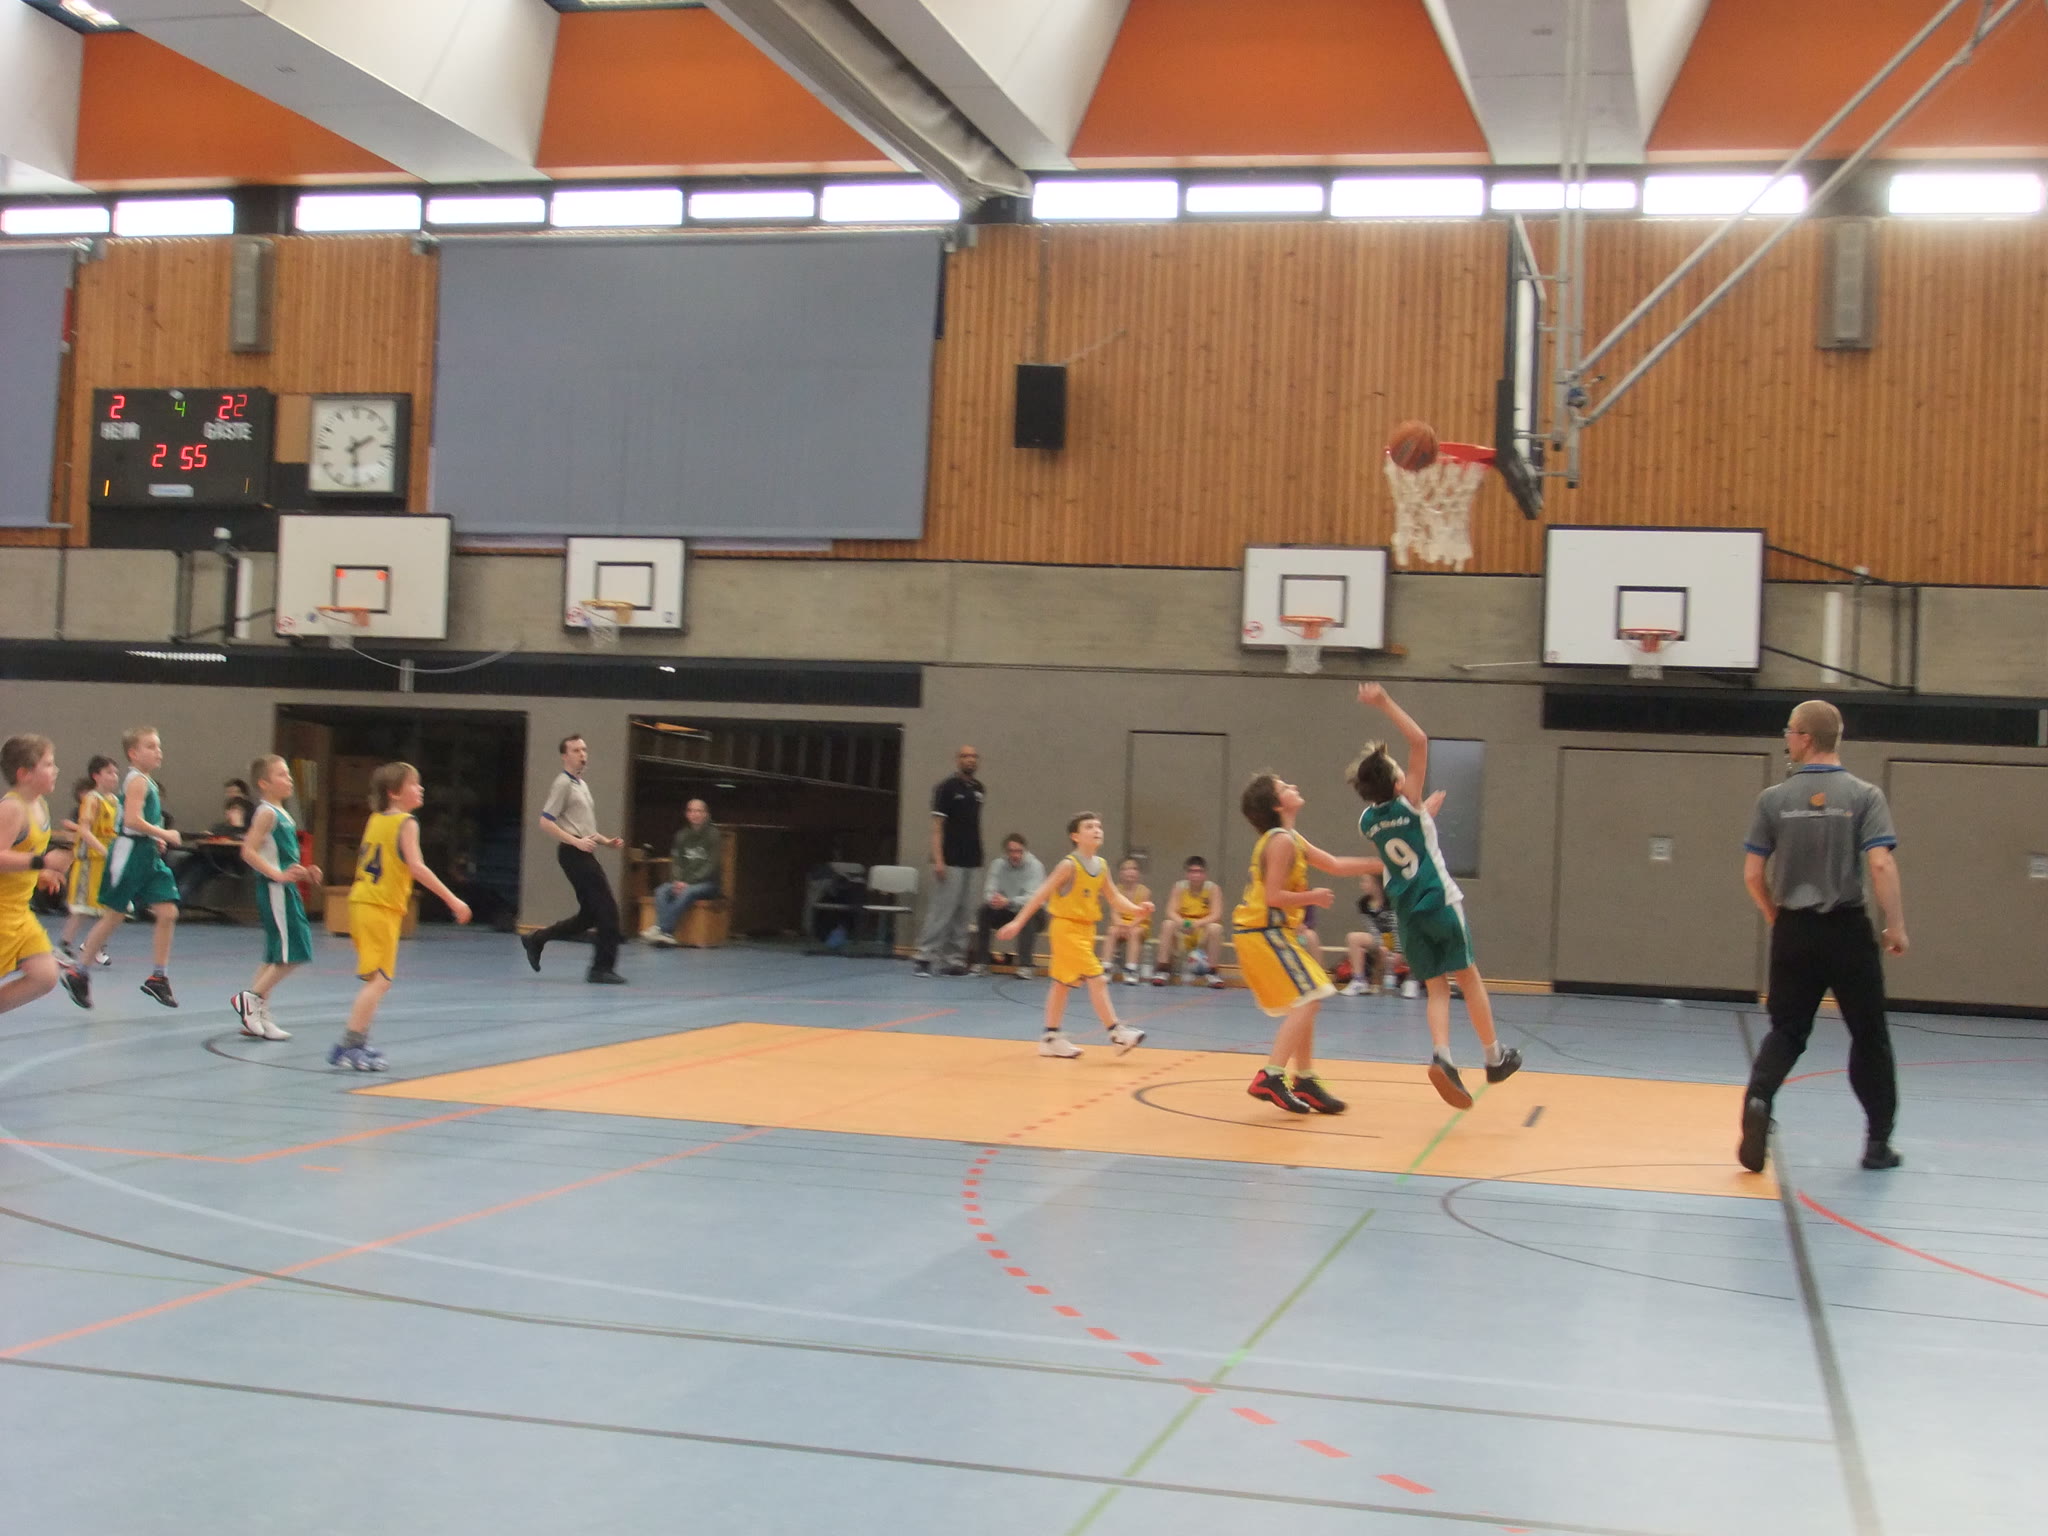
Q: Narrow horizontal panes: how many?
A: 13